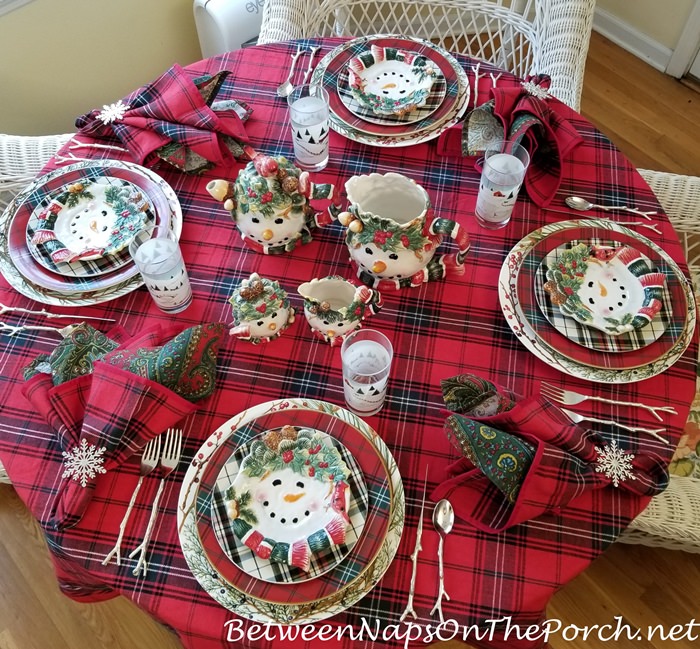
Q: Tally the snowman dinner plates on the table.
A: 4